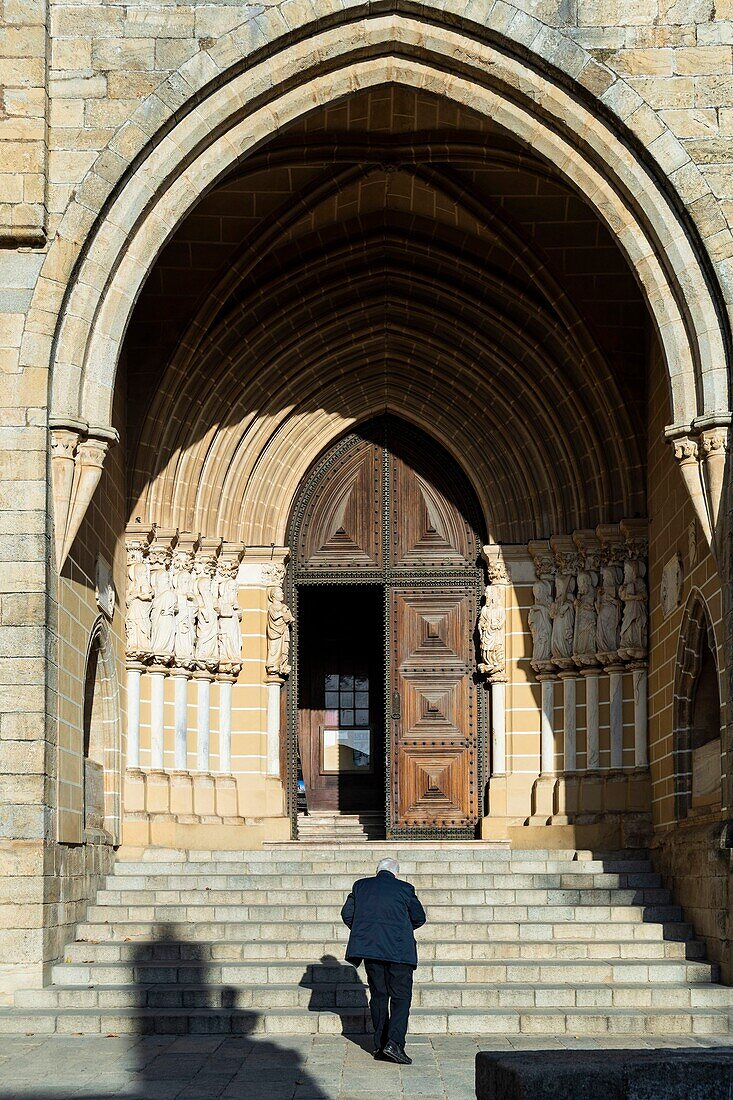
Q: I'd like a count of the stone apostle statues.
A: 12